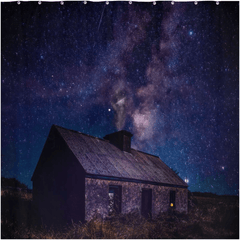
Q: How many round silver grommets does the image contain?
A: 10